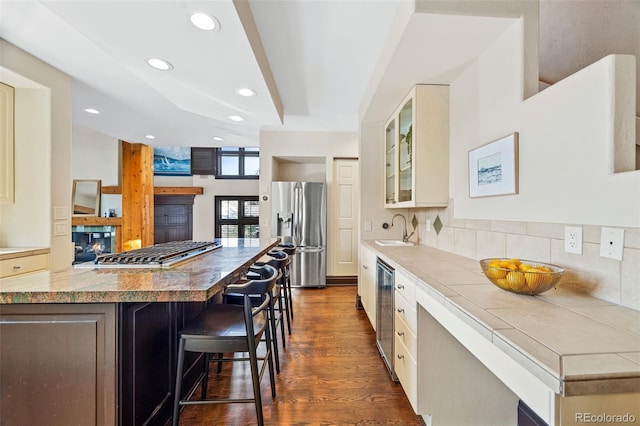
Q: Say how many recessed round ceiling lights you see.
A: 7